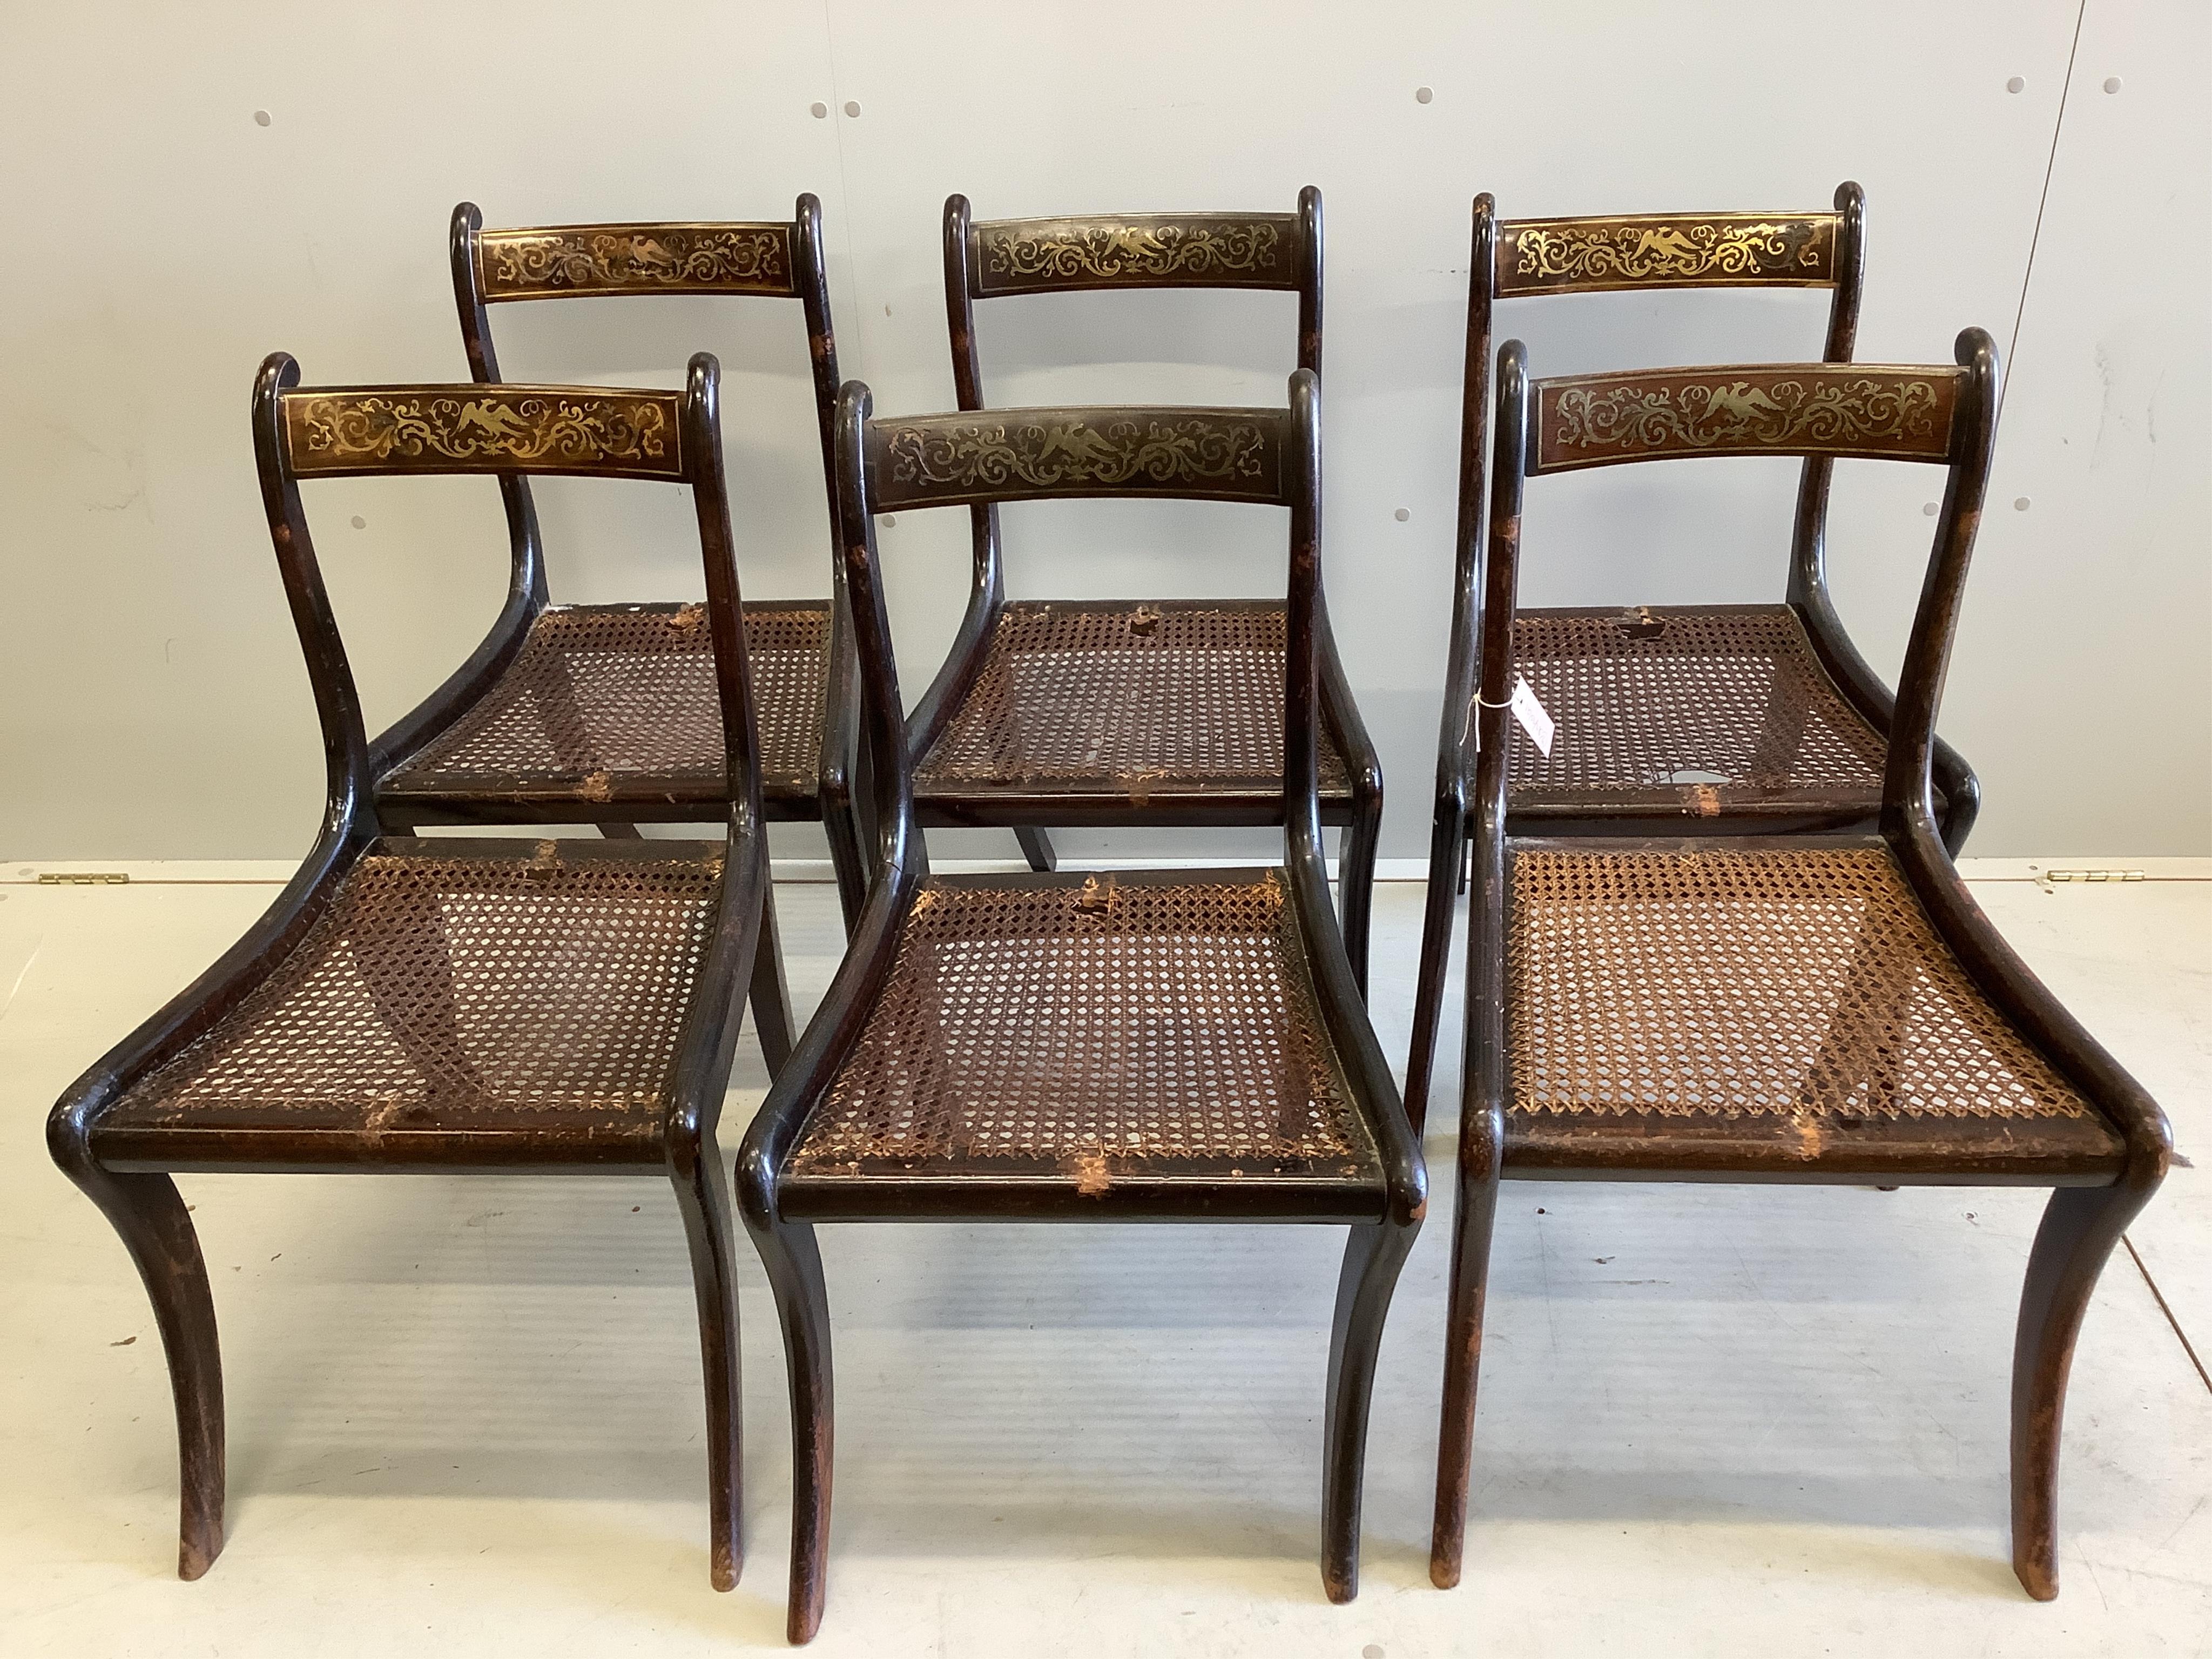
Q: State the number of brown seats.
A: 6